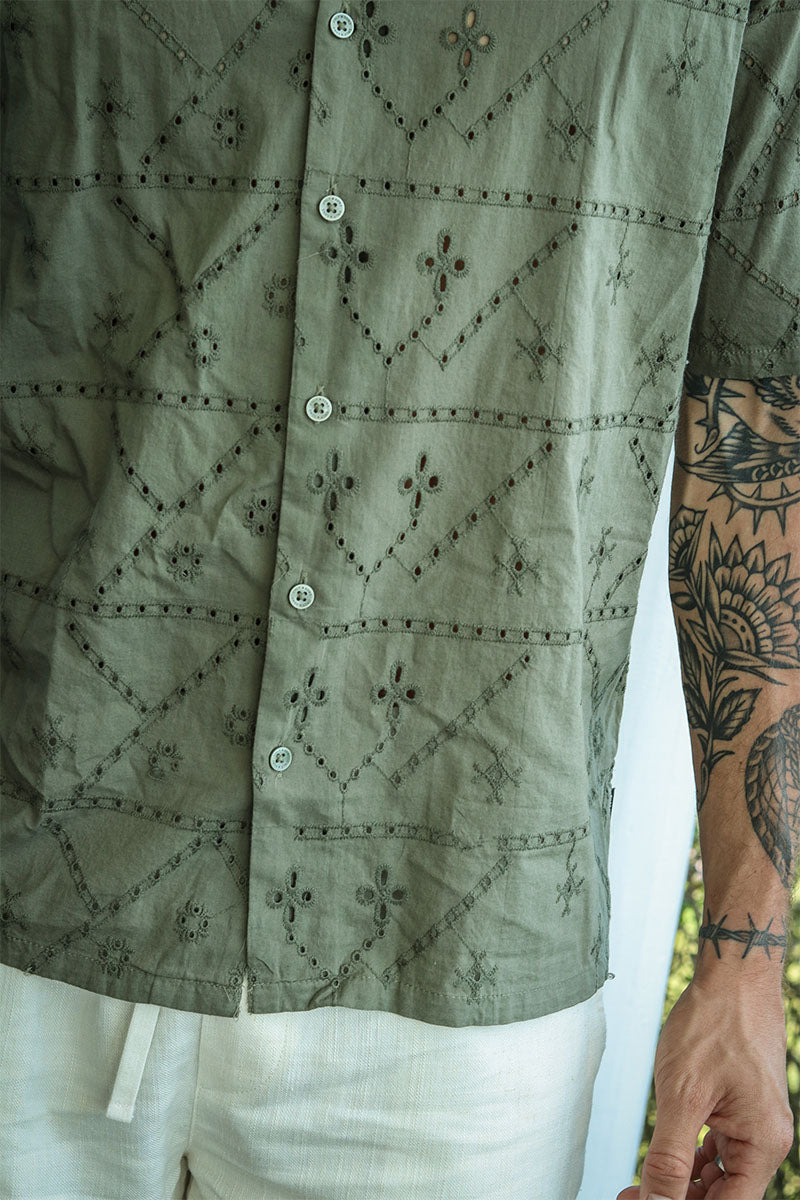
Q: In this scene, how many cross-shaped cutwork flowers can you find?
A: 10